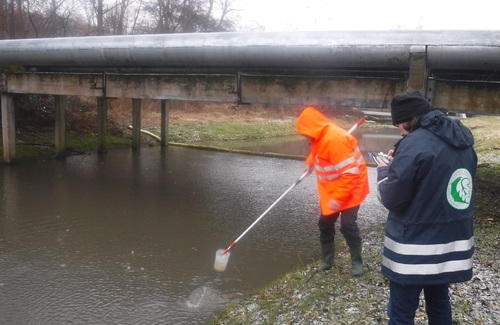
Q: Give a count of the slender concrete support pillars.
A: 5